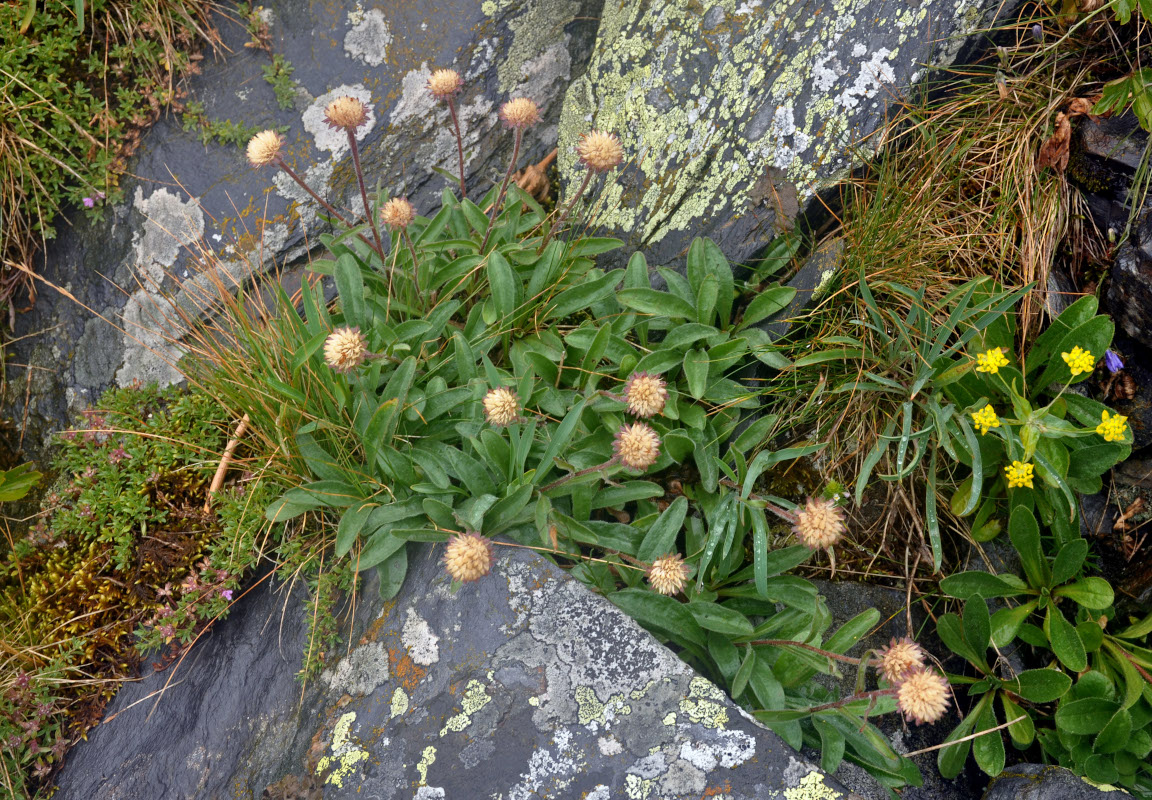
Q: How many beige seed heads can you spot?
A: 15